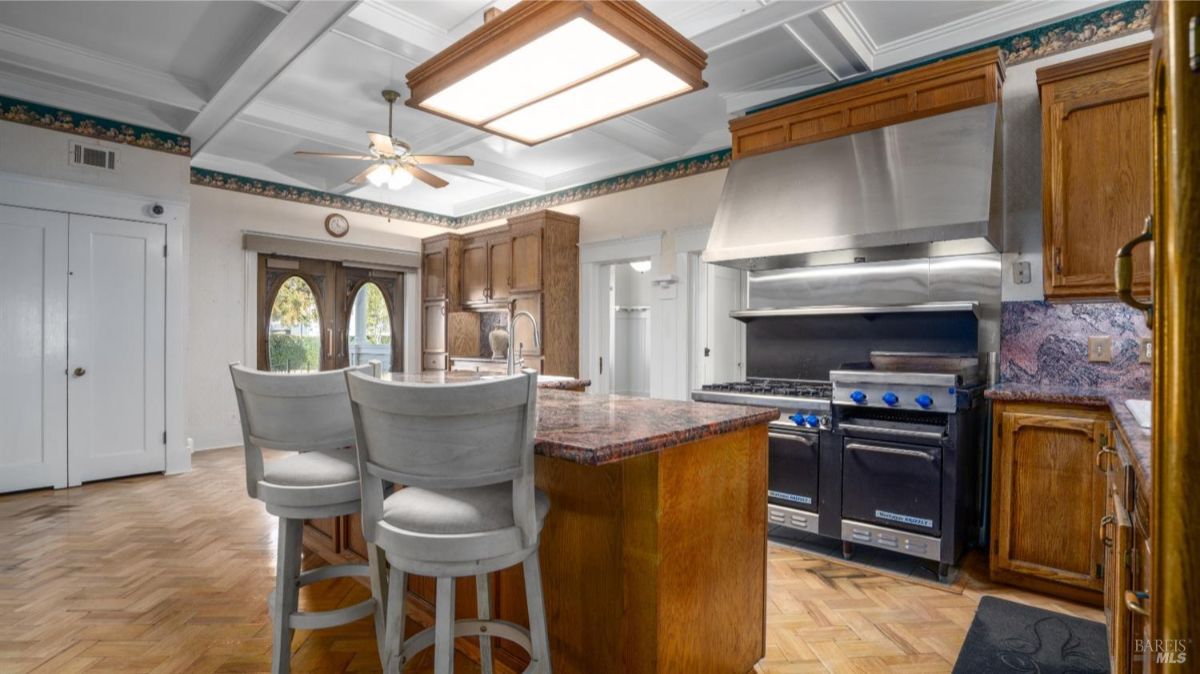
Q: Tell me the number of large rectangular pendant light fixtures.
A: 1